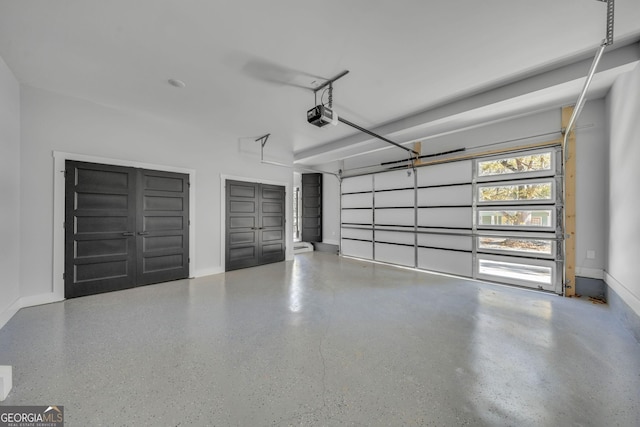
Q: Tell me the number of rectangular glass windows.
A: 5